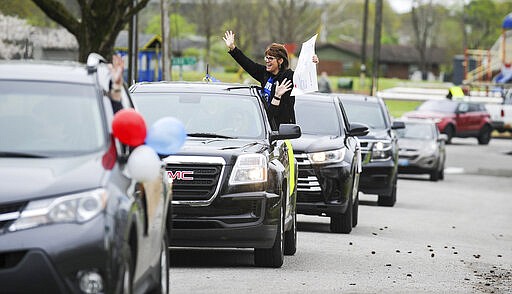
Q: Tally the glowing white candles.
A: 0